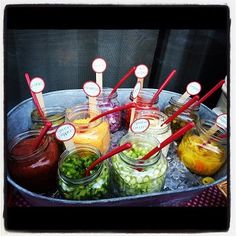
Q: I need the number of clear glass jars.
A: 10